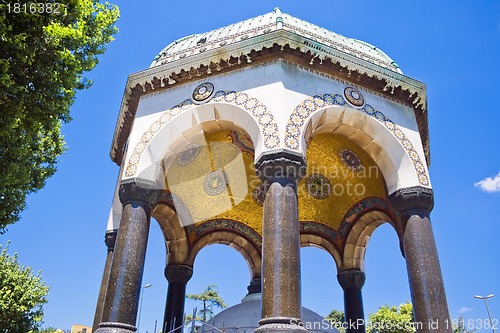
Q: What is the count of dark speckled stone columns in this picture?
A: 6